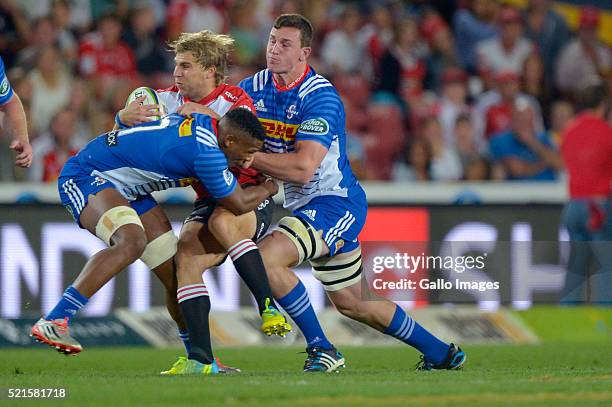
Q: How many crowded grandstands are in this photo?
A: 1